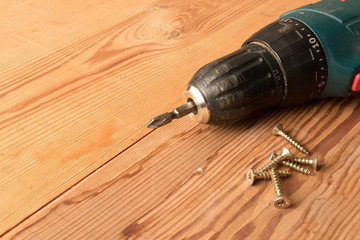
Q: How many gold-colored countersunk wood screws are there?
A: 6